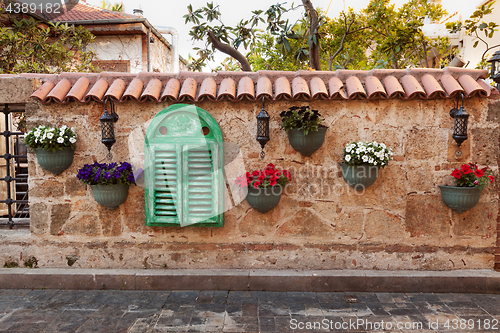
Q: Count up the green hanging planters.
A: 6